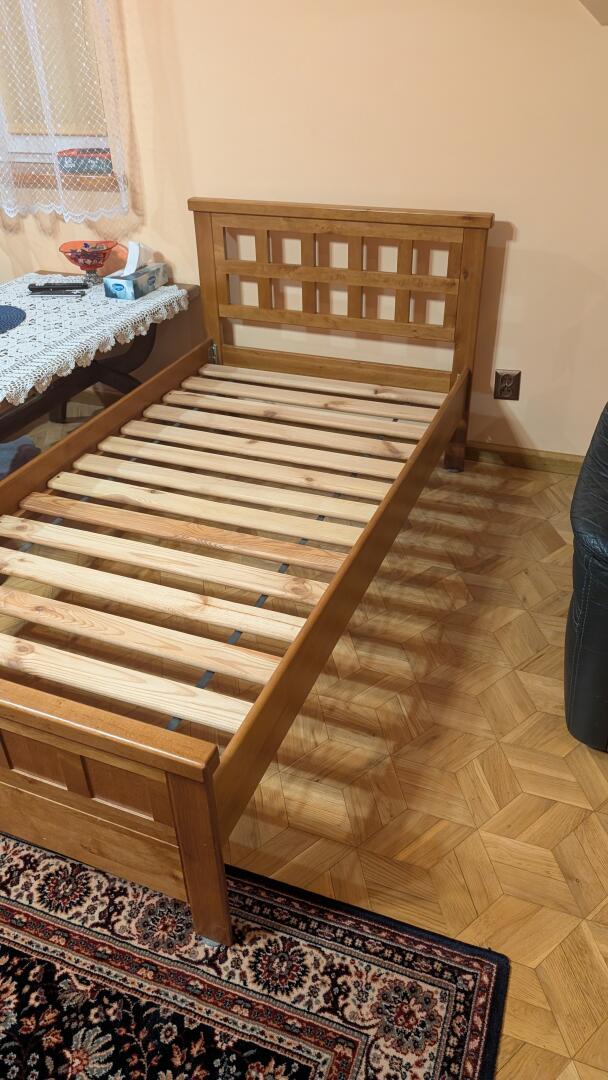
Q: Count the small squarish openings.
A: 10